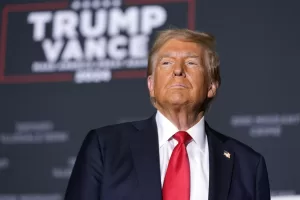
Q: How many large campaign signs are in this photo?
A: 1